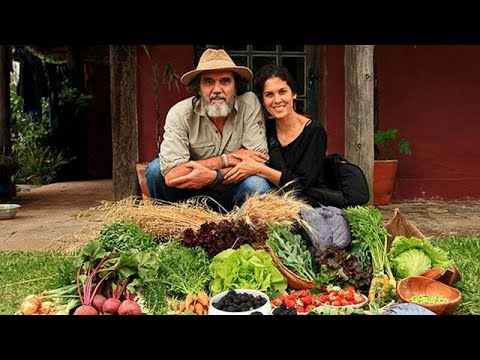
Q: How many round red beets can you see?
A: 4